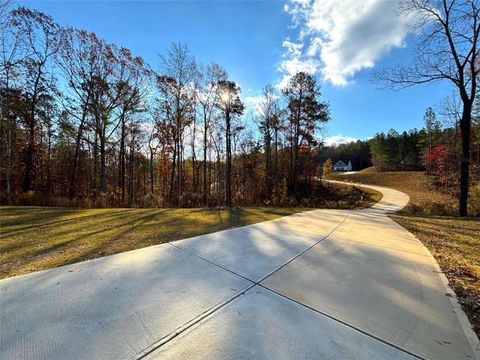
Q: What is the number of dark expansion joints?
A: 2